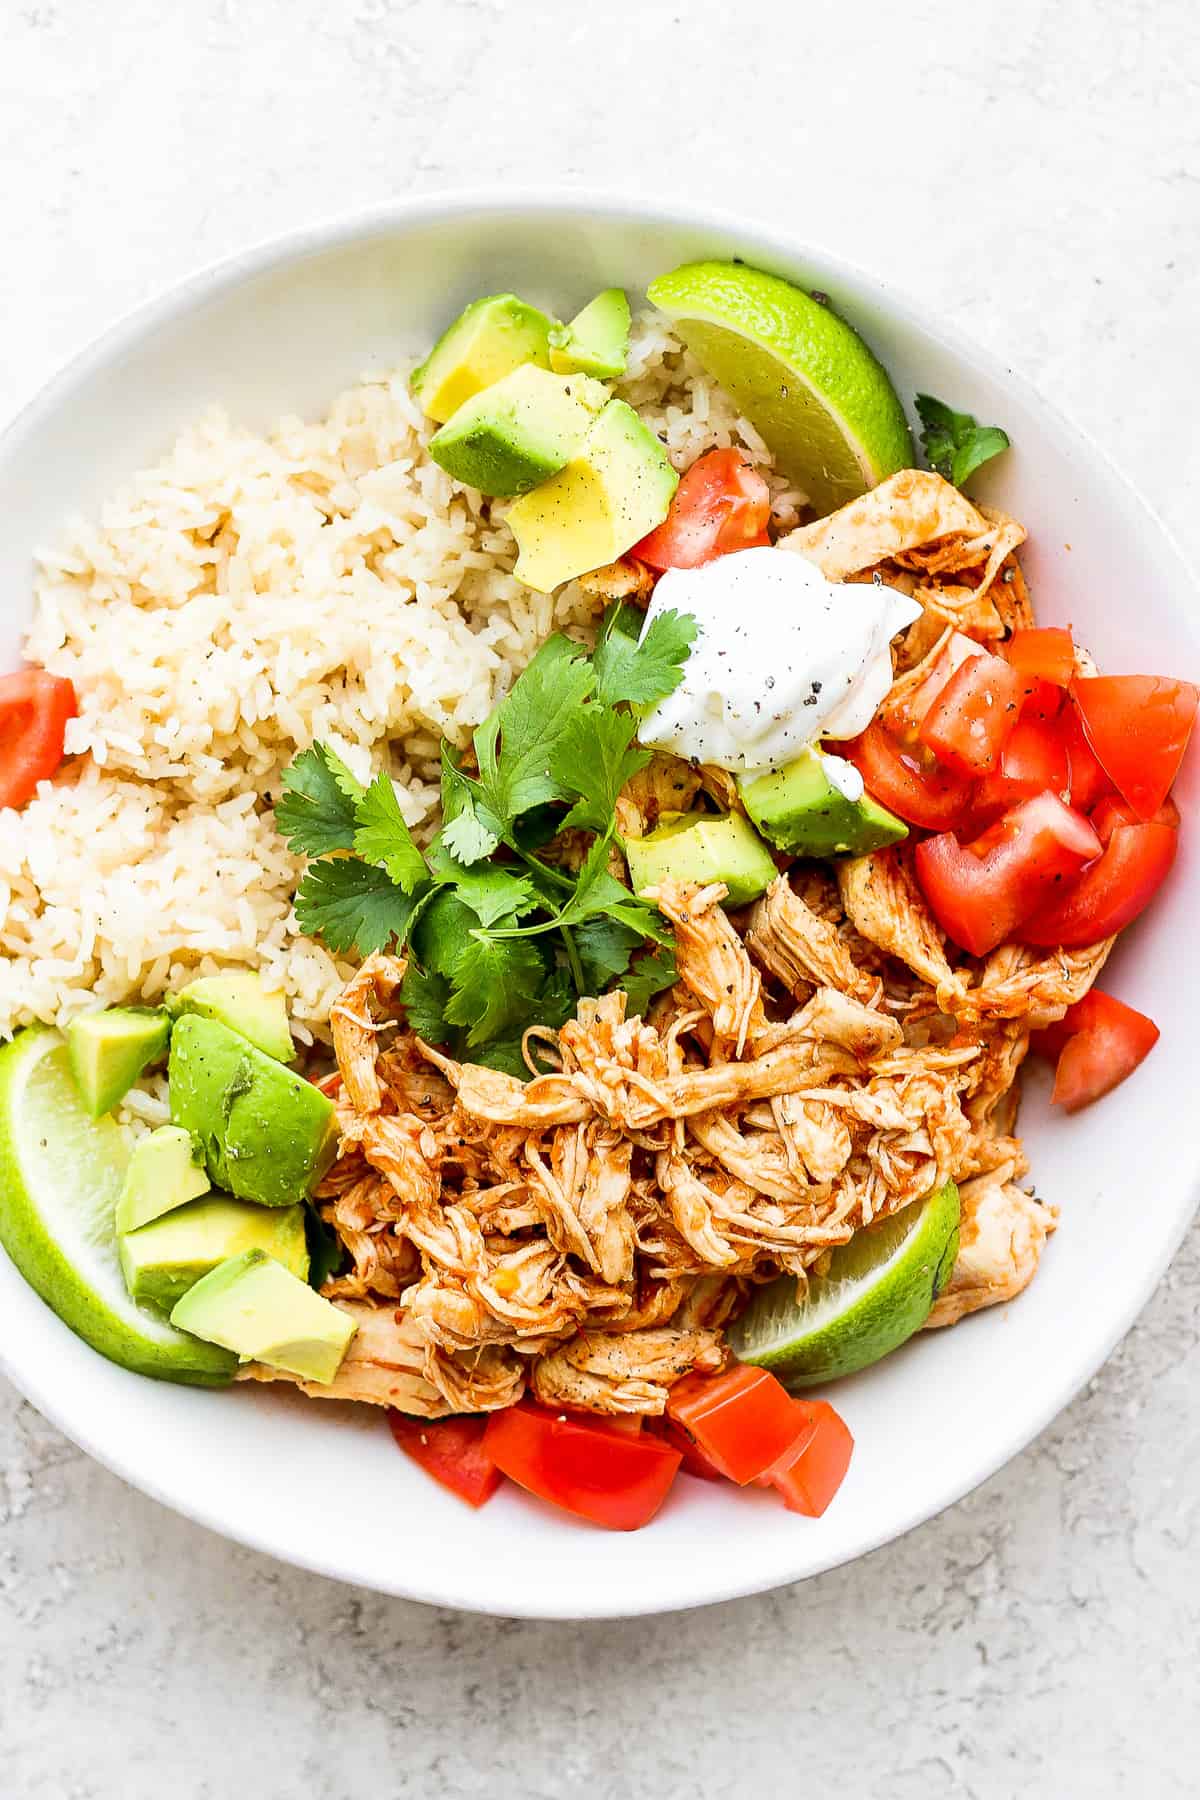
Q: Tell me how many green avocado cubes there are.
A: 12